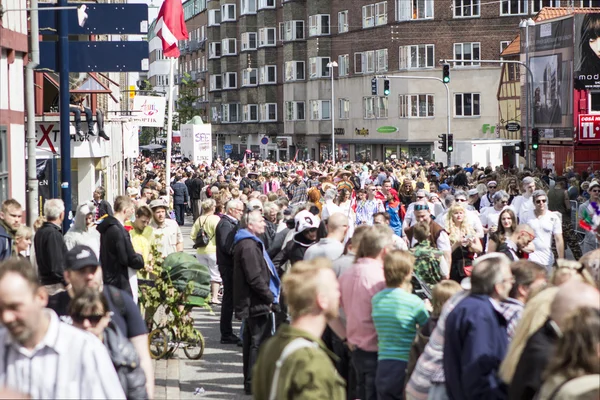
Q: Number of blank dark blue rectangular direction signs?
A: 2